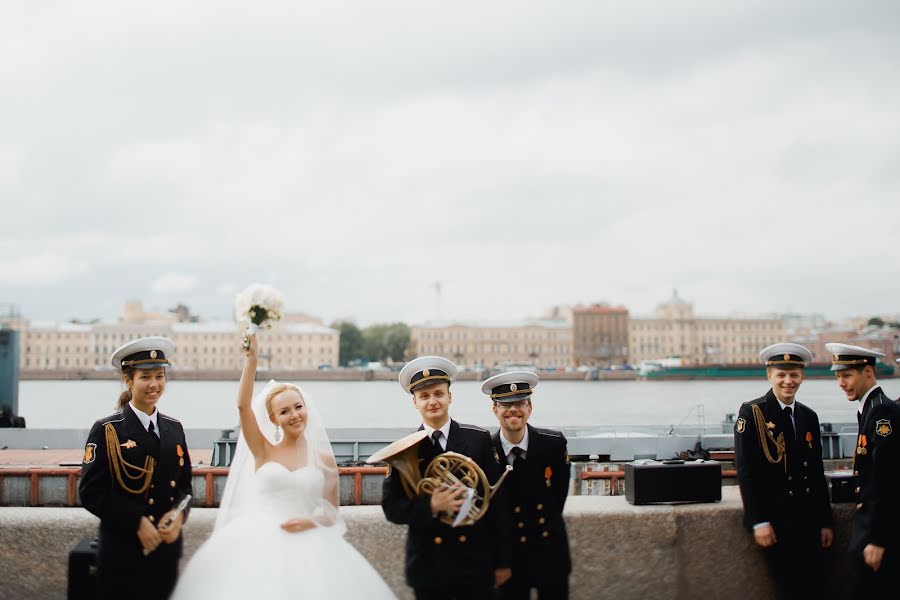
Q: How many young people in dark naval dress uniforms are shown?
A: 5